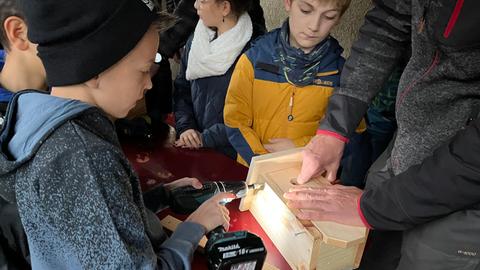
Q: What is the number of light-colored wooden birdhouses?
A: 1